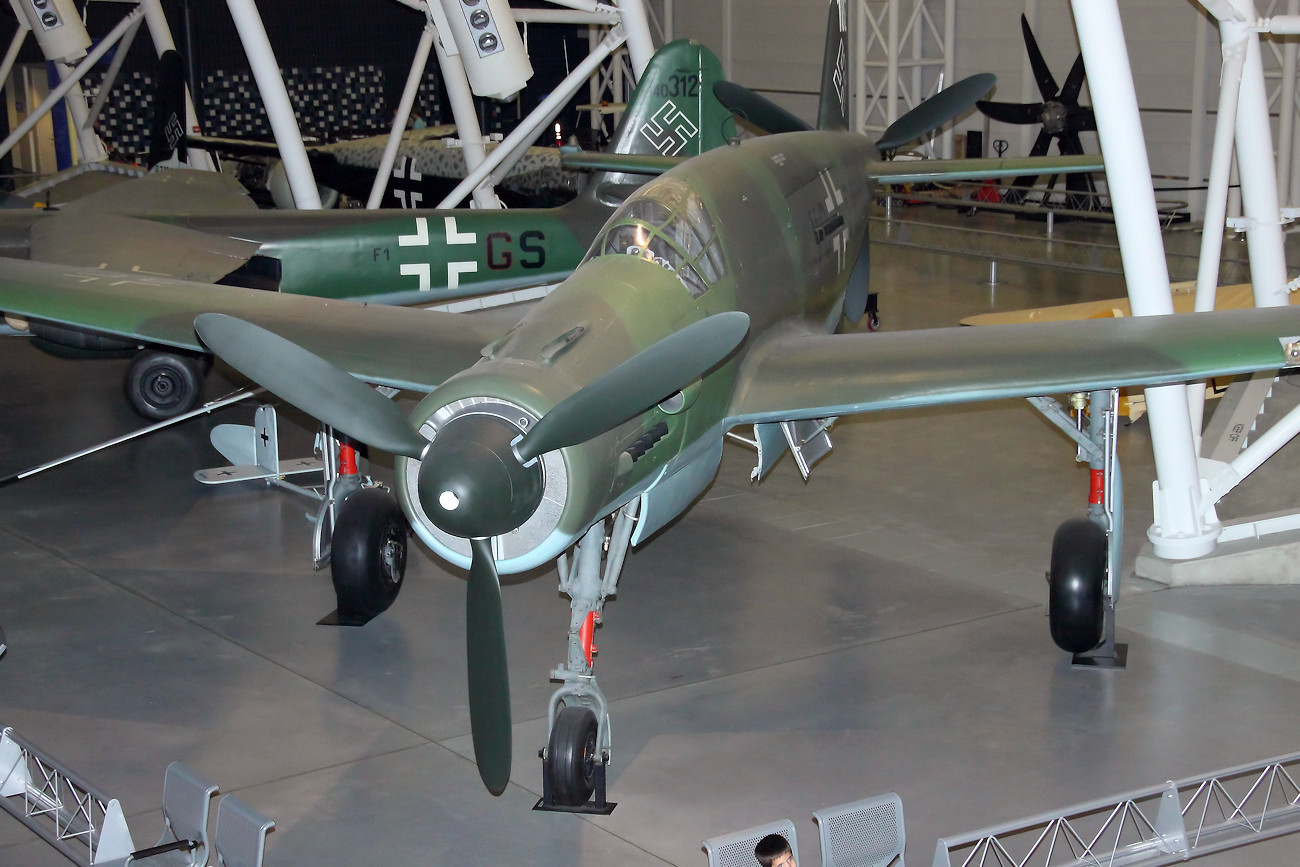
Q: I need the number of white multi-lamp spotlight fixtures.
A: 2